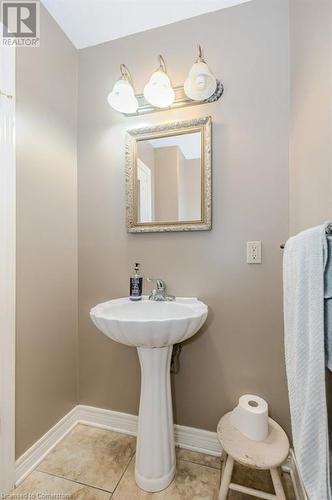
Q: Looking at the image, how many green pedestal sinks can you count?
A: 0